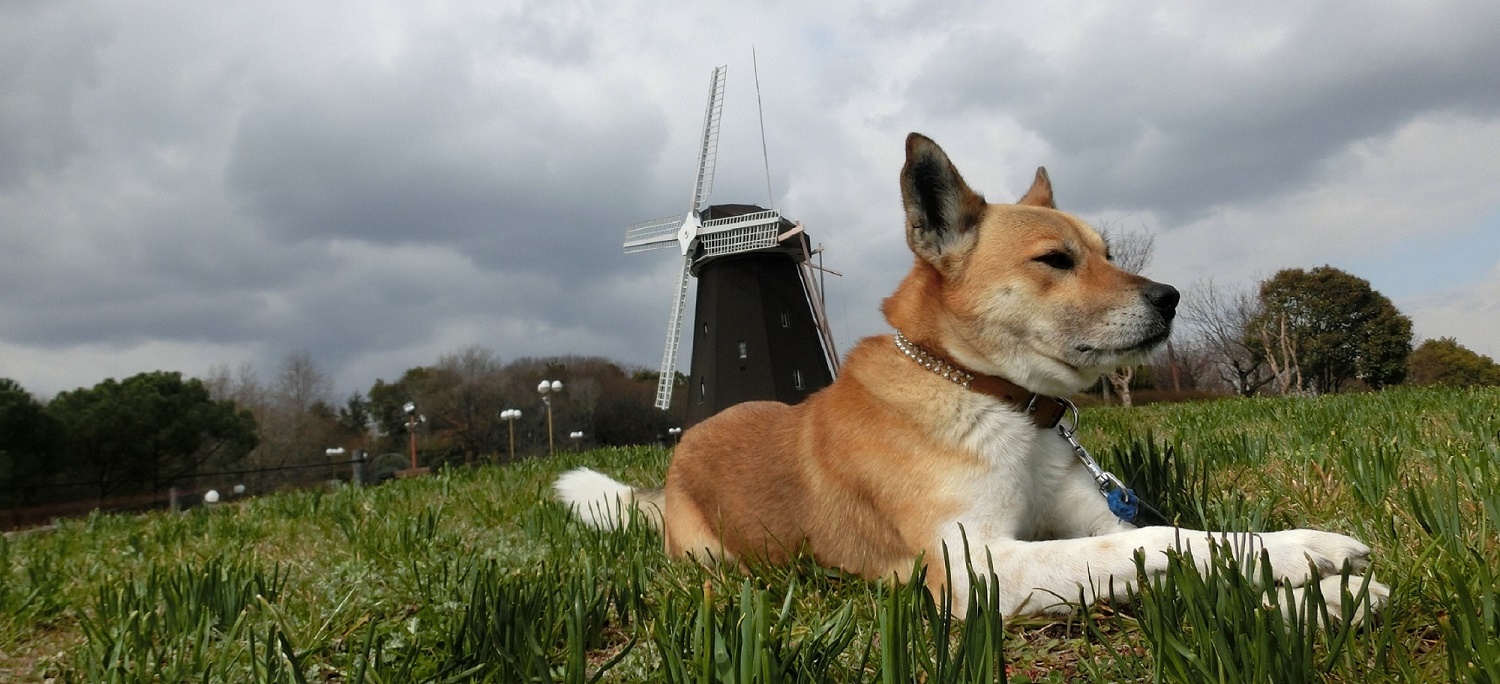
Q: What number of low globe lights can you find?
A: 2